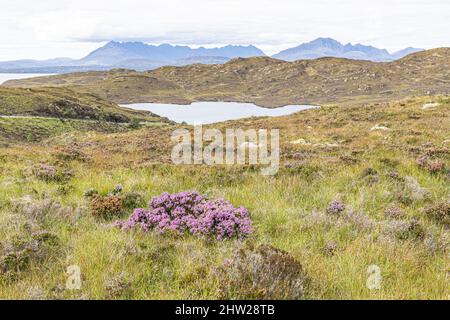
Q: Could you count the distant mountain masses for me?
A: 2